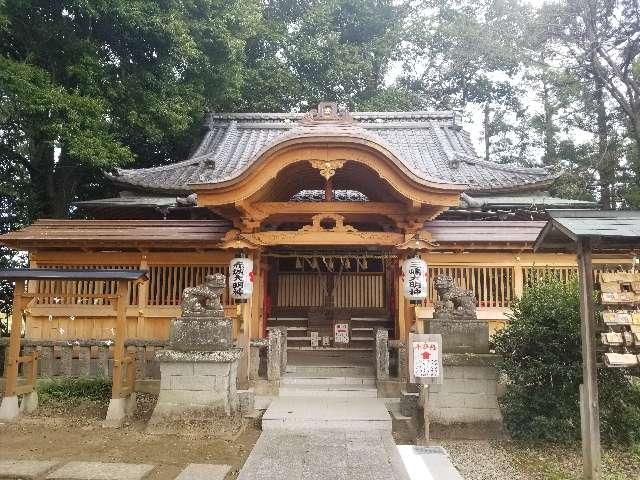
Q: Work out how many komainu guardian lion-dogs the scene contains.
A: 2